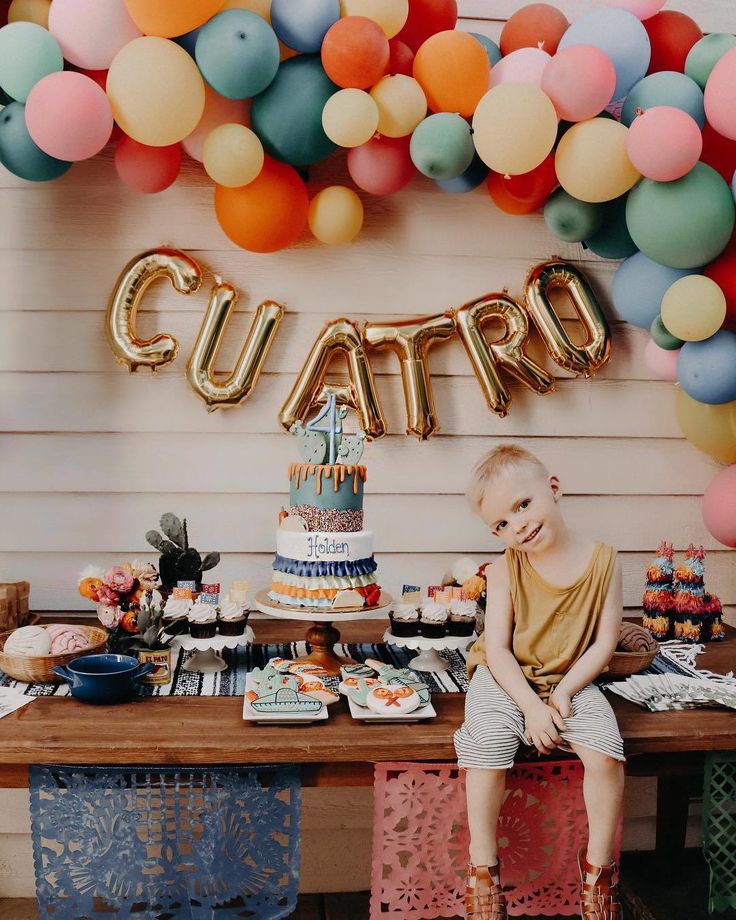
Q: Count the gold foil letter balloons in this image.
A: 6